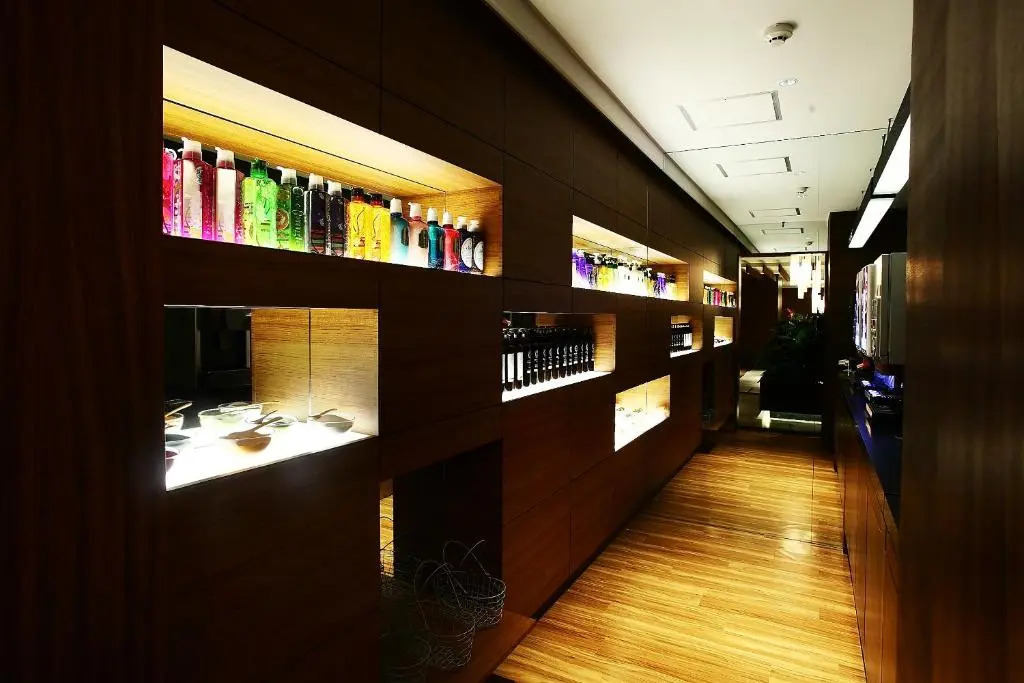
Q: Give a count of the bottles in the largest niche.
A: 15